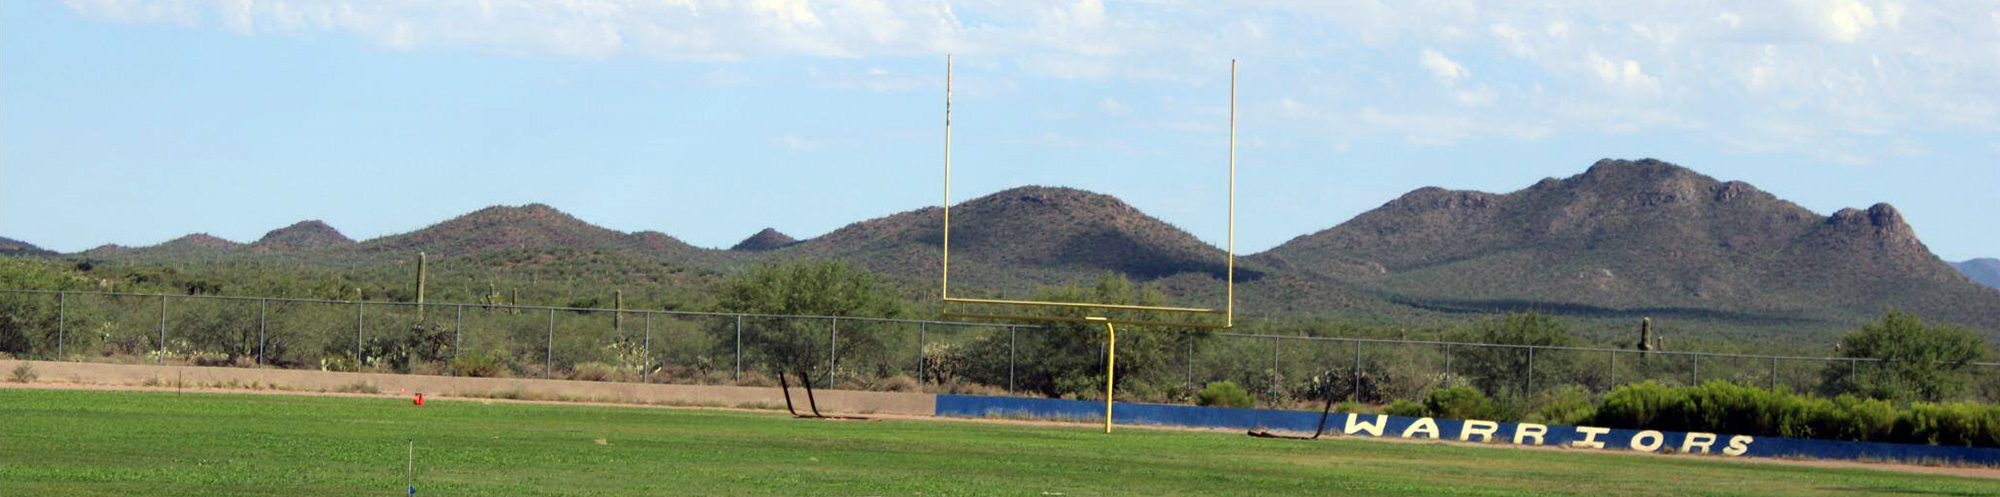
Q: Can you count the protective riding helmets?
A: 0